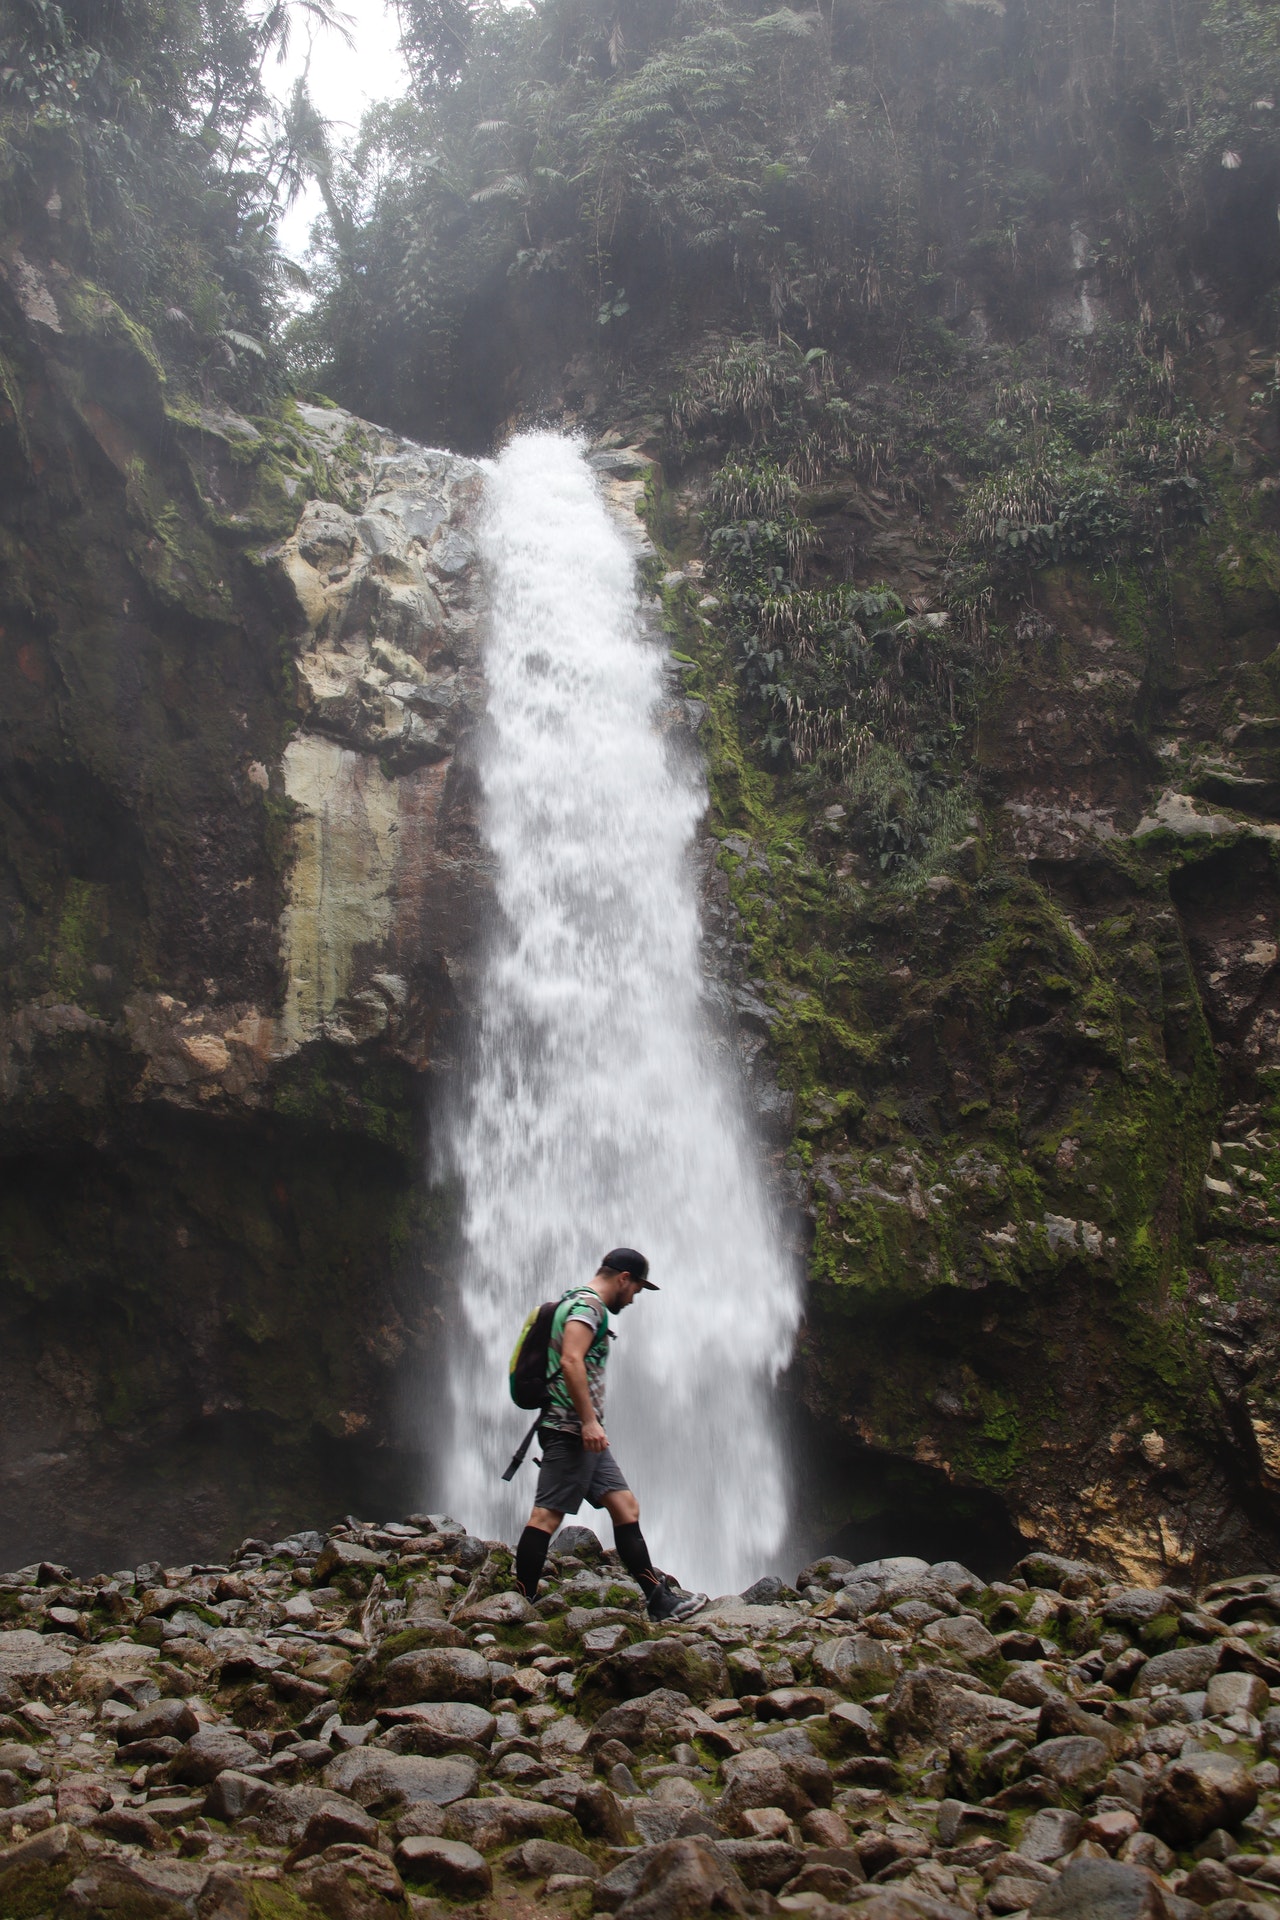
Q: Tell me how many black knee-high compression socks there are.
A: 2